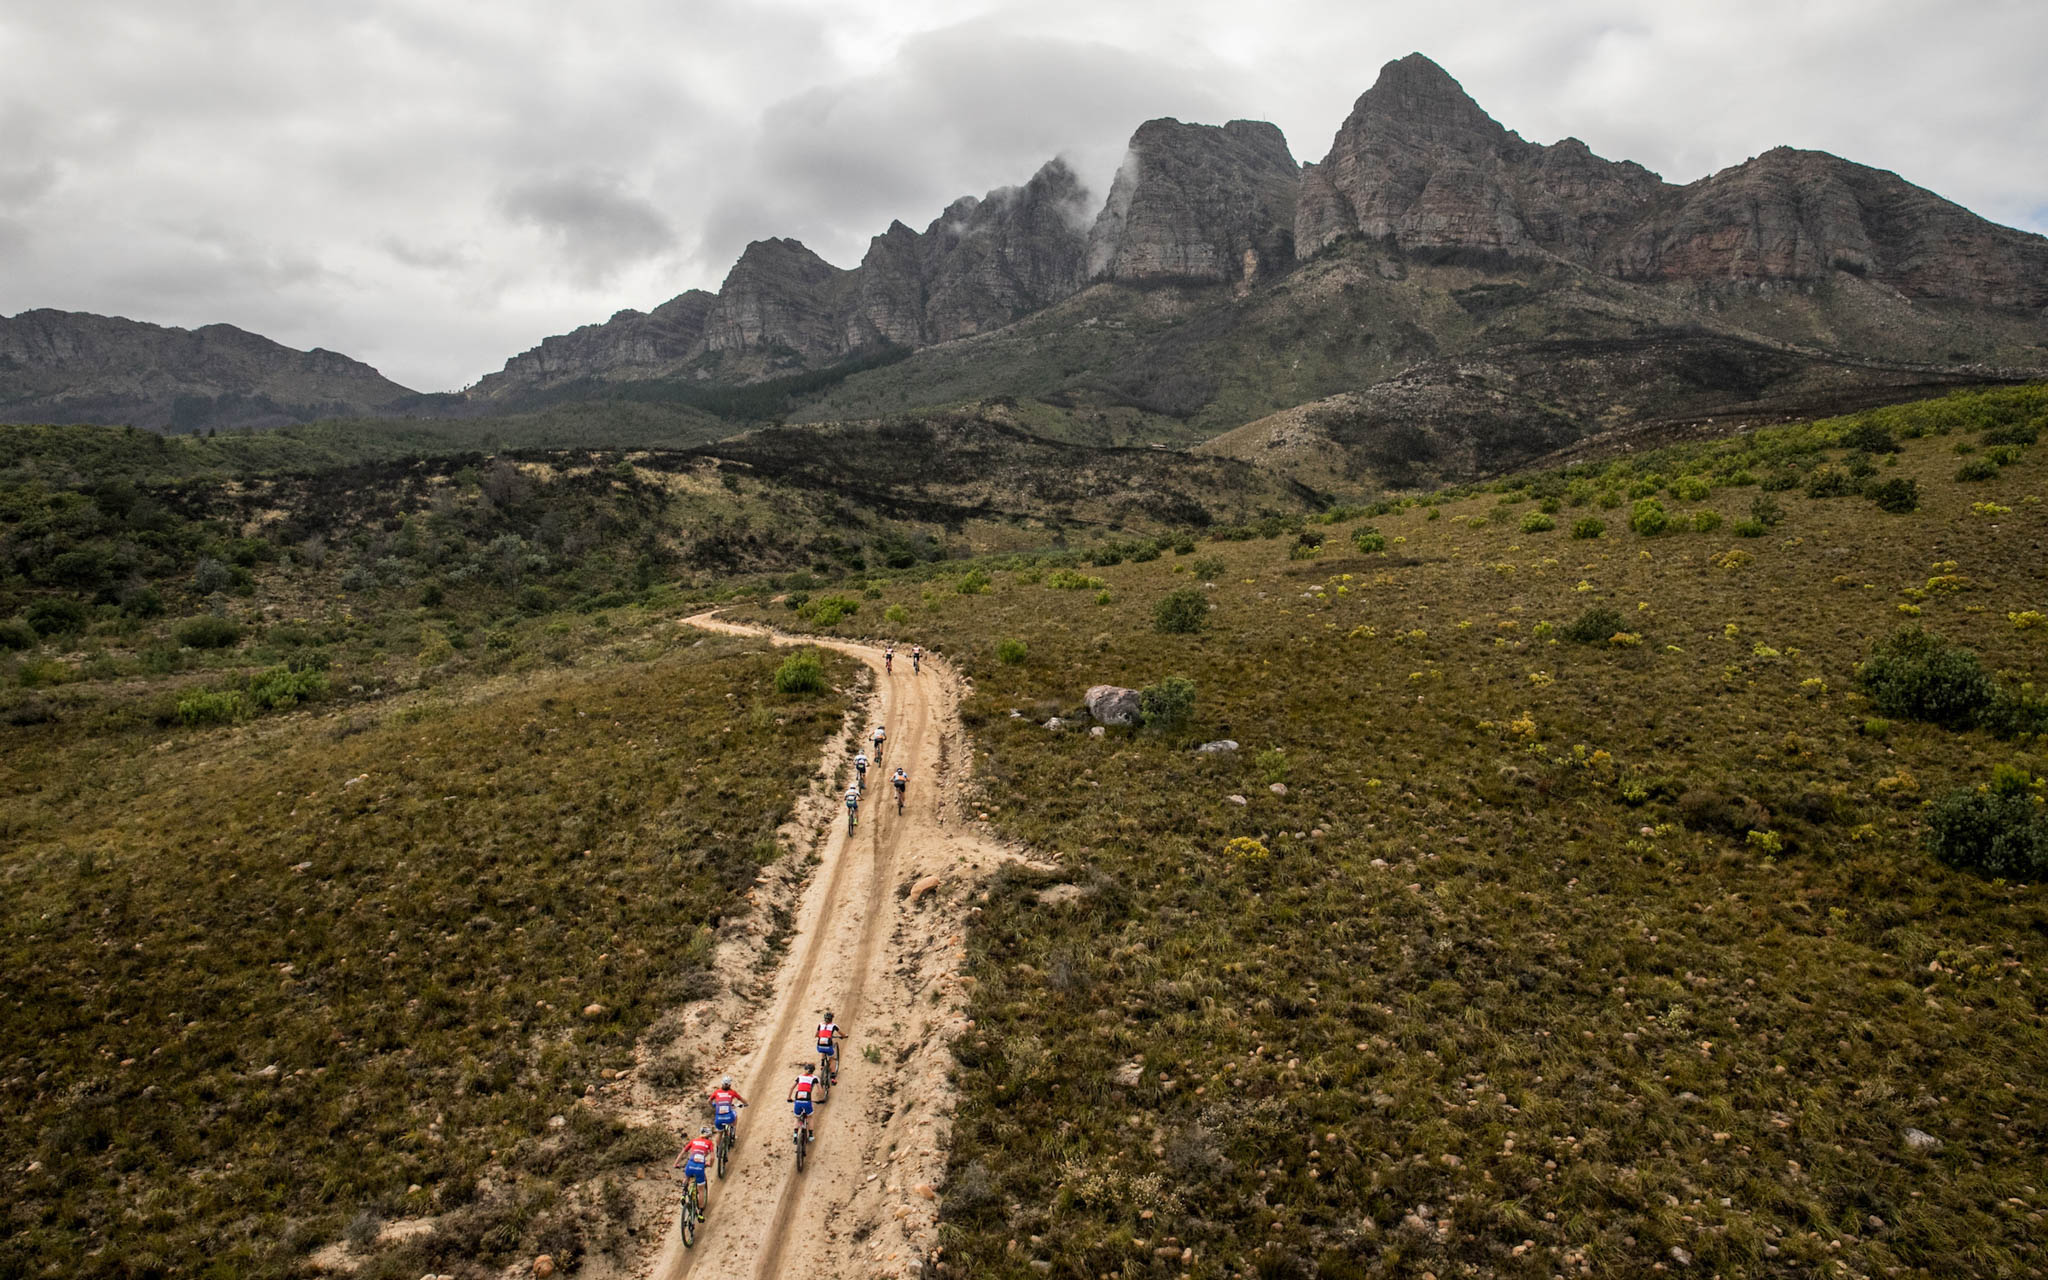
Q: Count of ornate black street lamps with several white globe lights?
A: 0